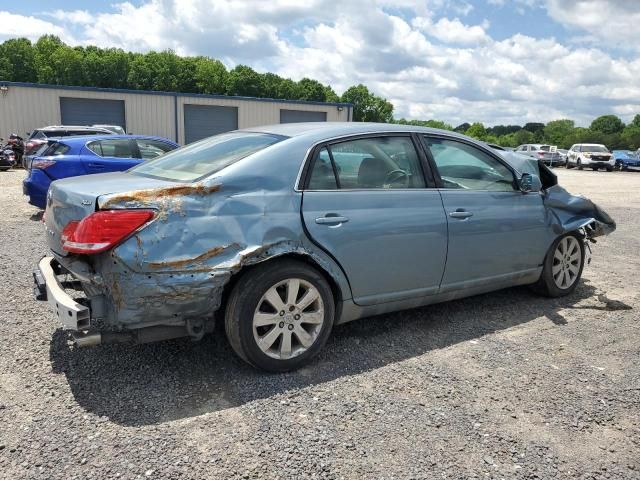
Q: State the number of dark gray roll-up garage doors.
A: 3